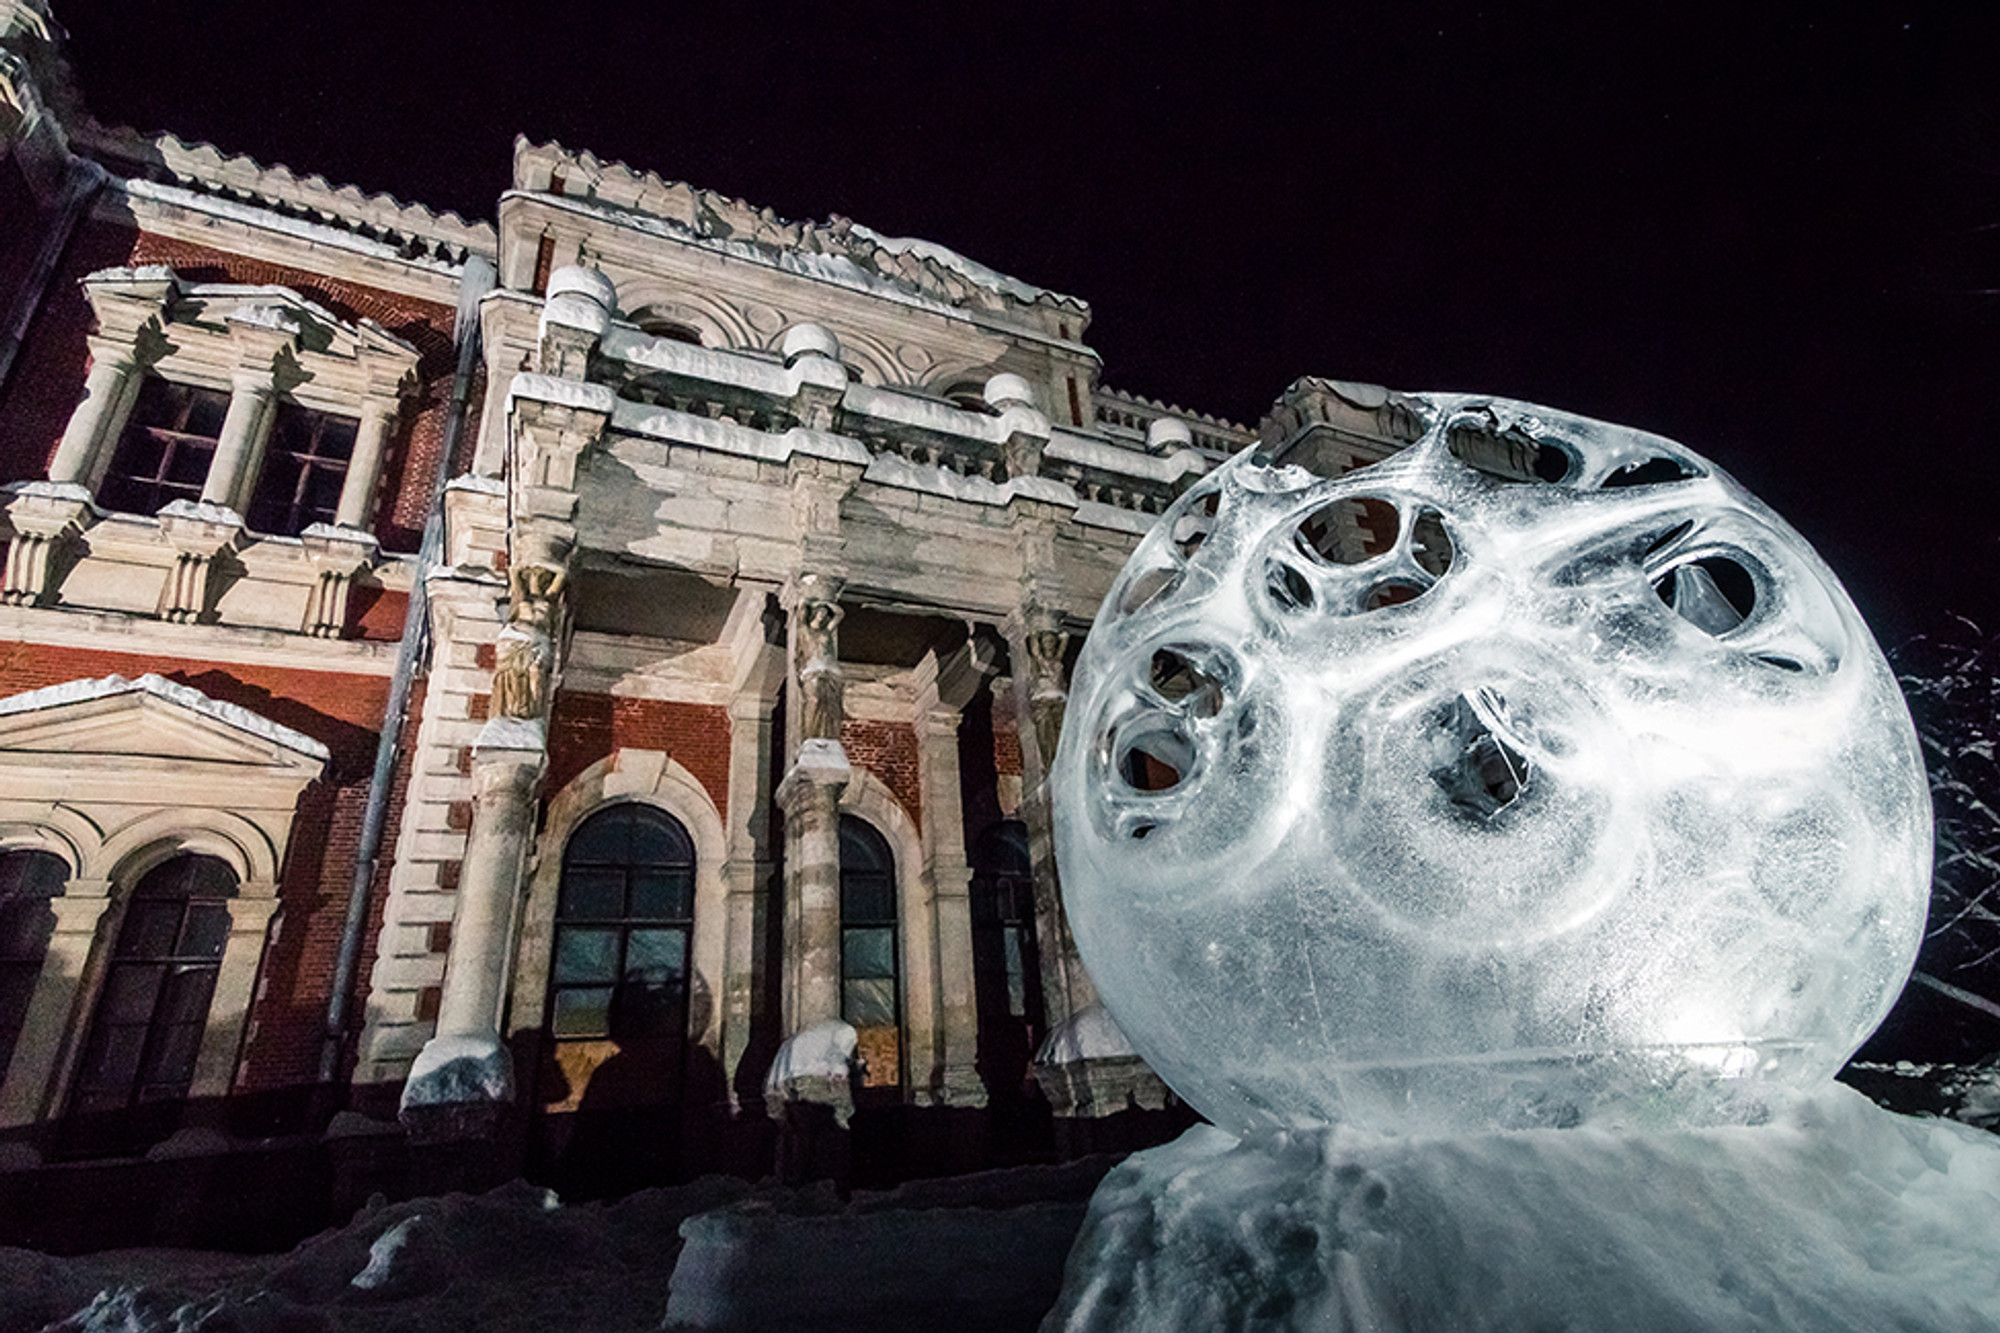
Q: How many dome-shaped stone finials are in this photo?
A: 4